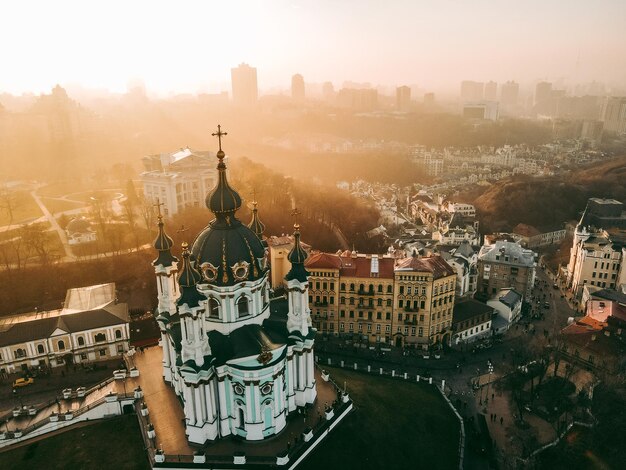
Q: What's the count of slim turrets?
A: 4